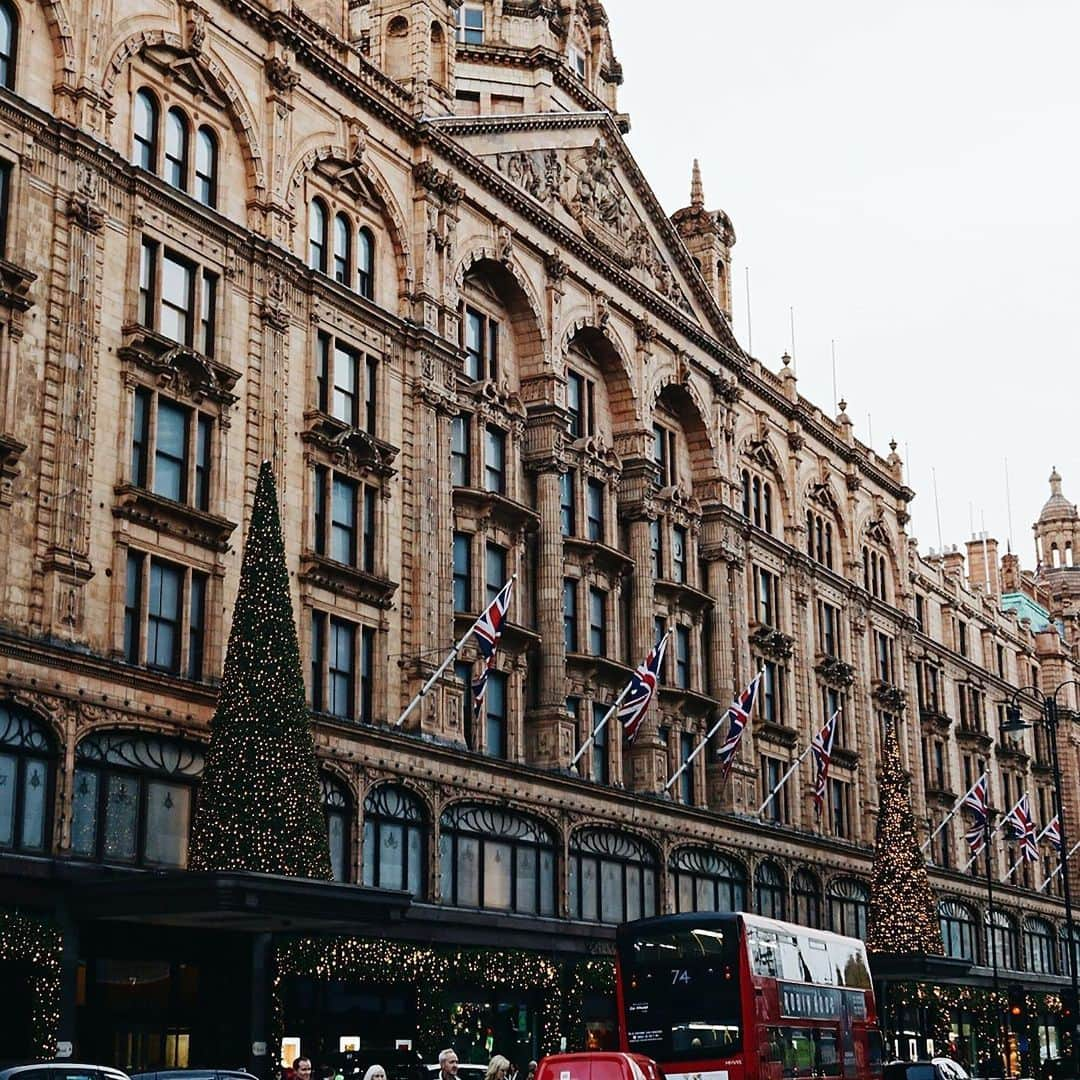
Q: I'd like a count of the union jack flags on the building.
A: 7